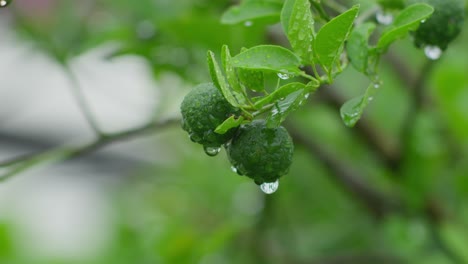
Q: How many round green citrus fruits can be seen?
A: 3